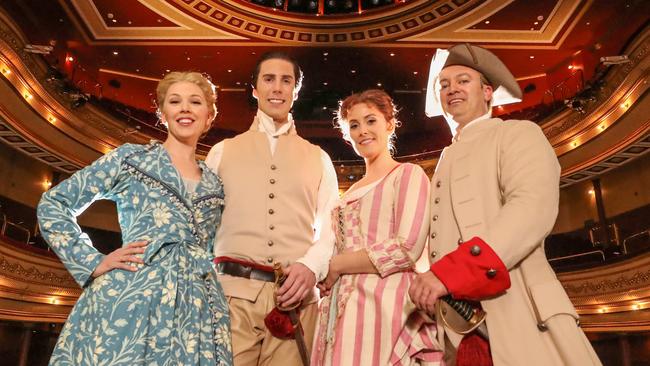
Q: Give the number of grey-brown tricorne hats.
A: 1